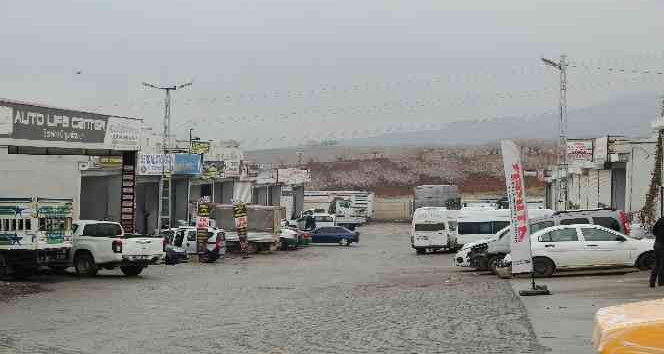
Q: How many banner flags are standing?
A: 3